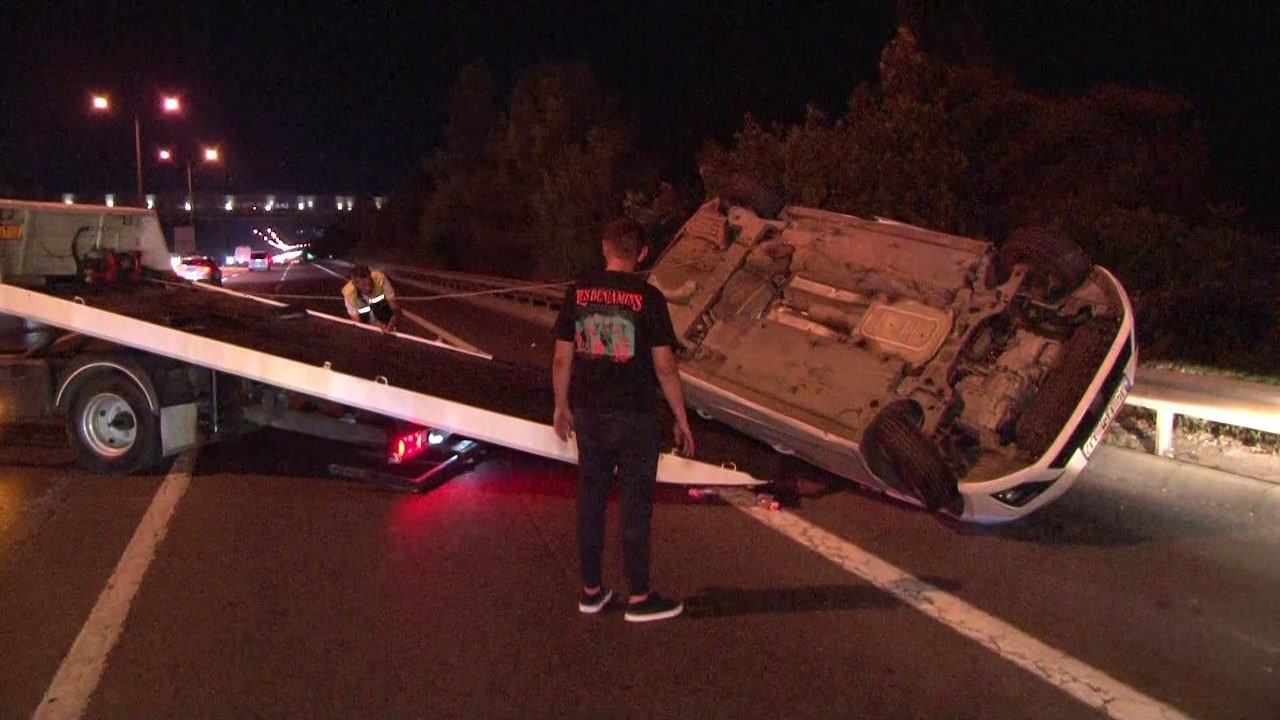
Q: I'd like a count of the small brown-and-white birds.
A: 0